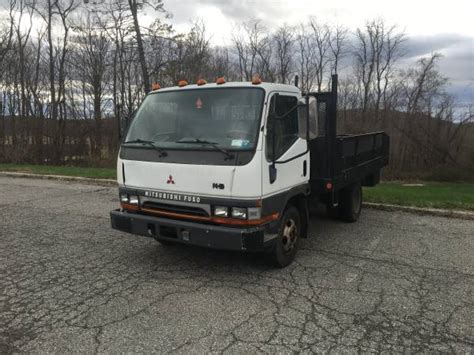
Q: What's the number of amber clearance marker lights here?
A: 5